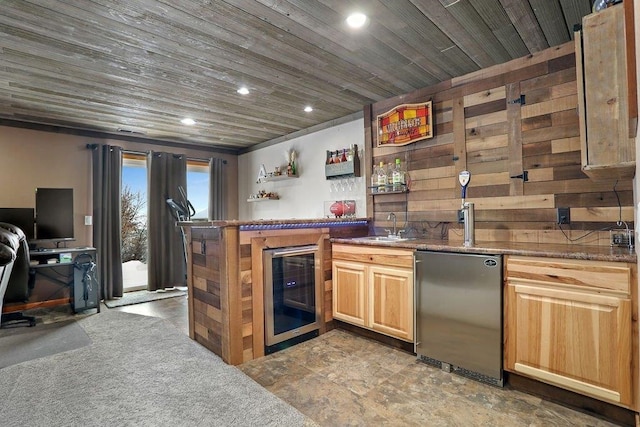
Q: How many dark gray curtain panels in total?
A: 3